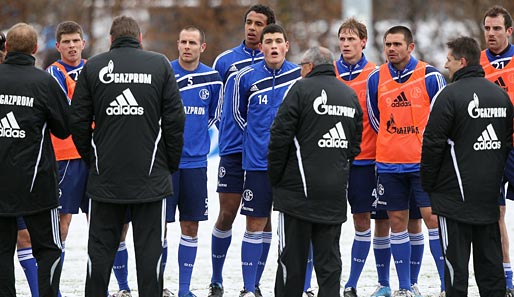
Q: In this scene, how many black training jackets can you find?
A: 4